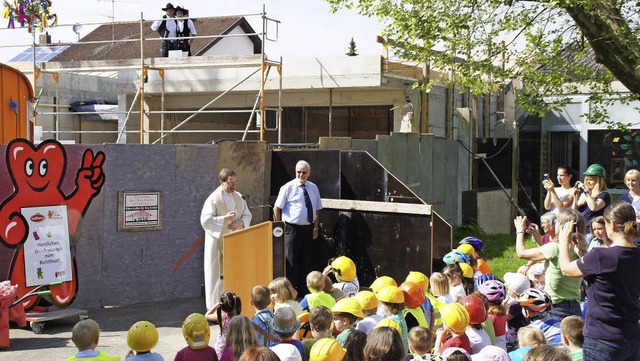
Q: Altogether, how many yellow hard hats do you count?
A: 13